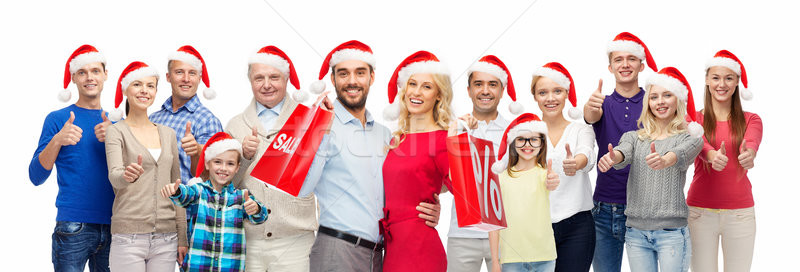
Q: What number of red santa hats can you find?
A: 13